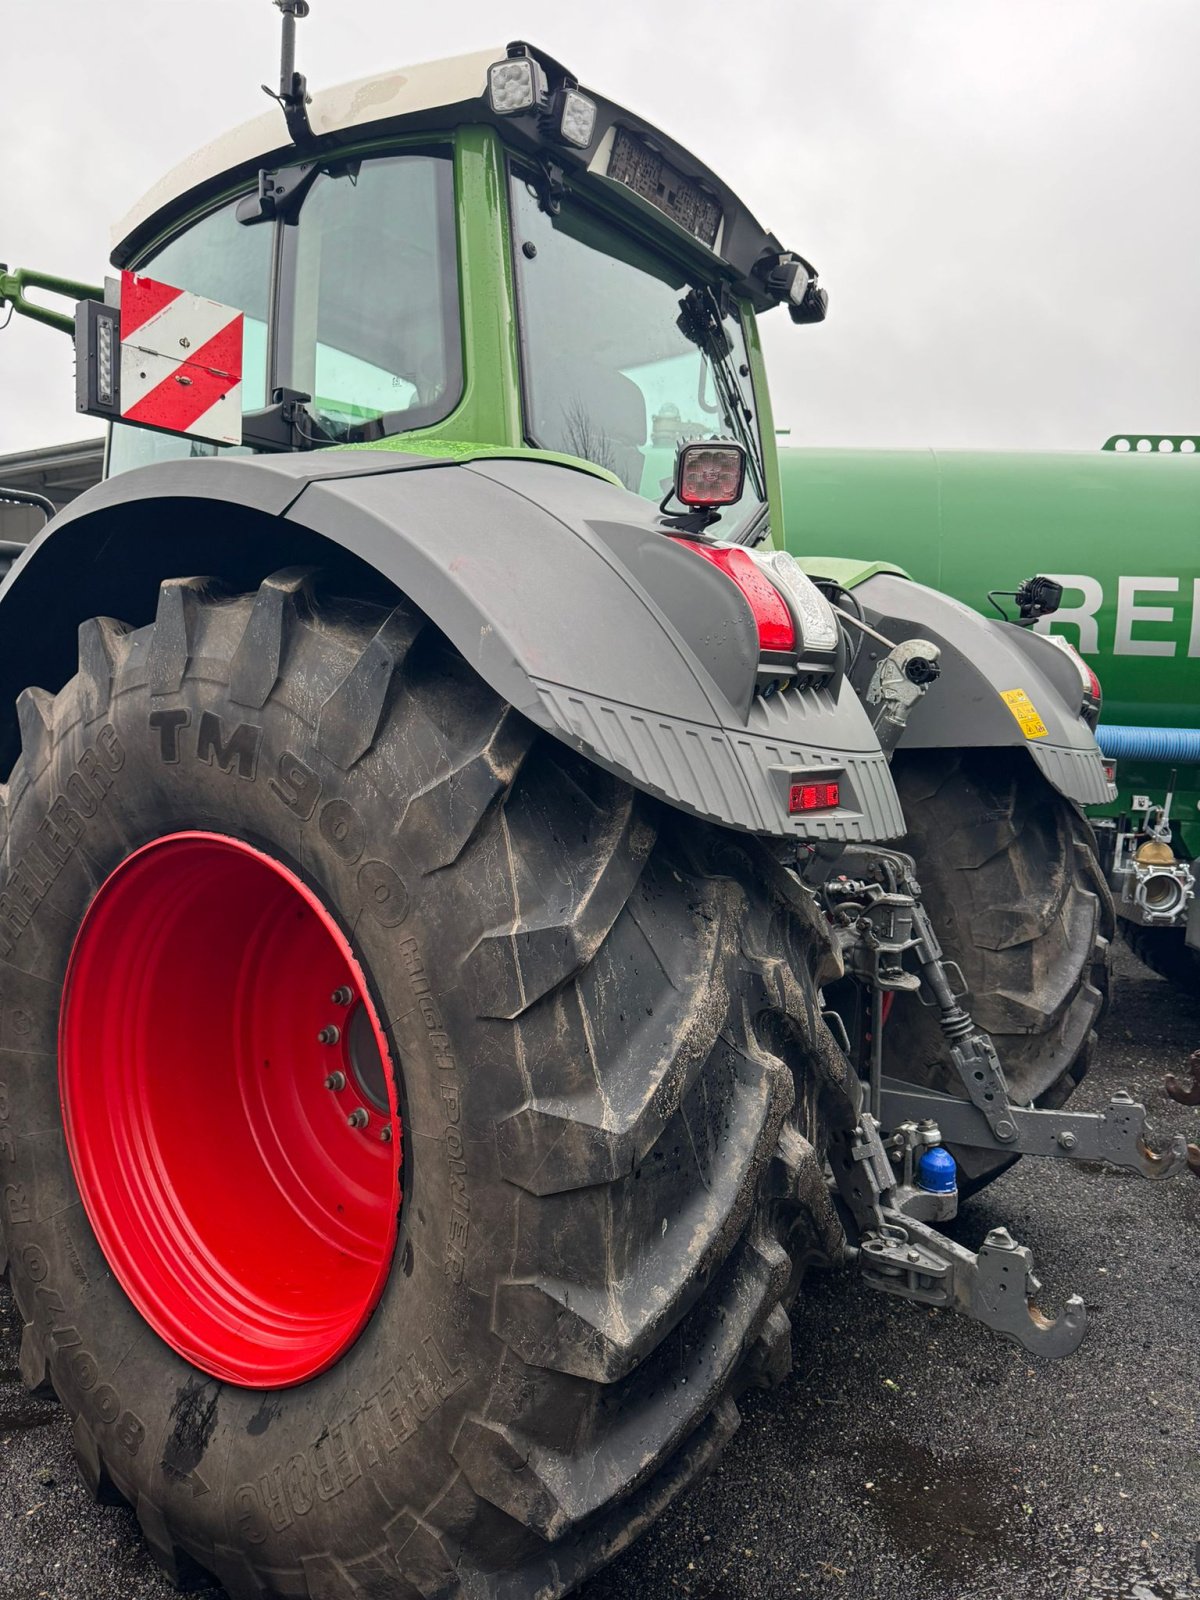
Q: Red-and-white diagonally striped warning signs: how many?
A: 1